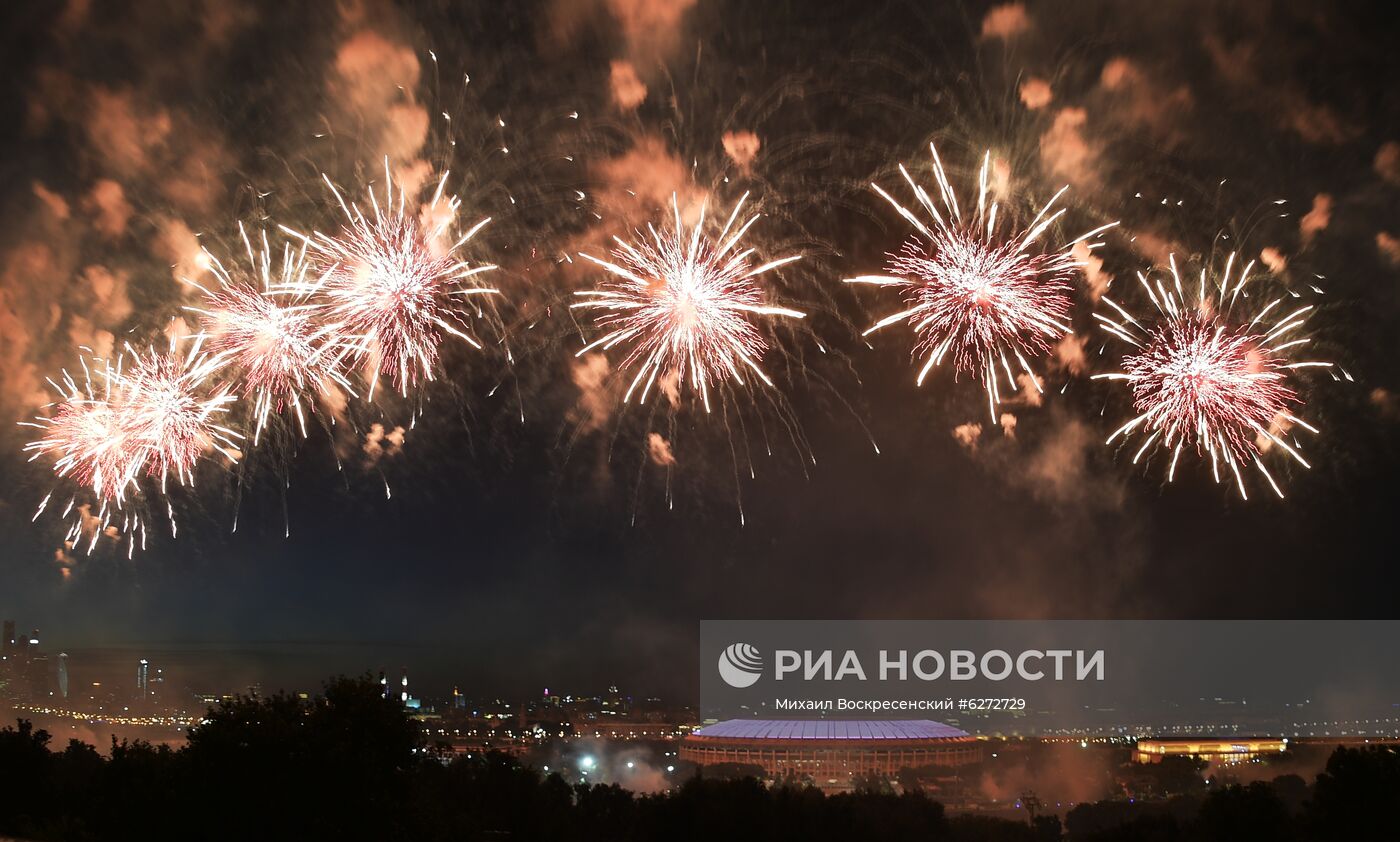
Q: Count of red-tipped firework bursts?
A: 7